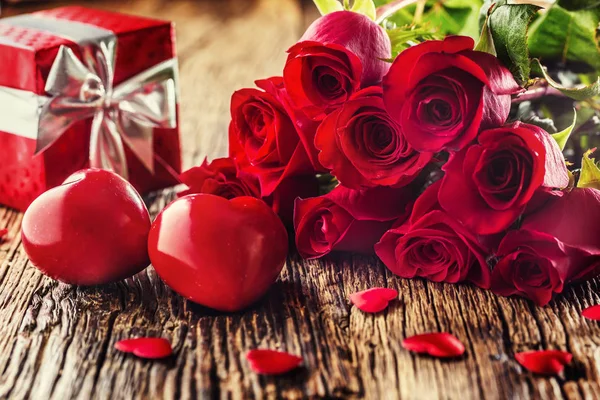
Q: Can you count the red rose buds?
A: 9